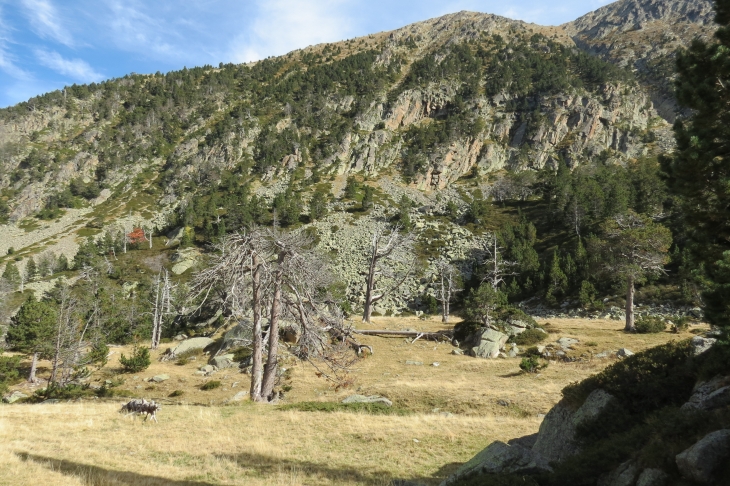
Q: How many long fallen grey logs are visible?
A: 1